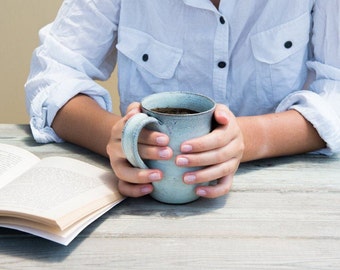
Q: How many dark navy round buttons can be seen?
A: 4